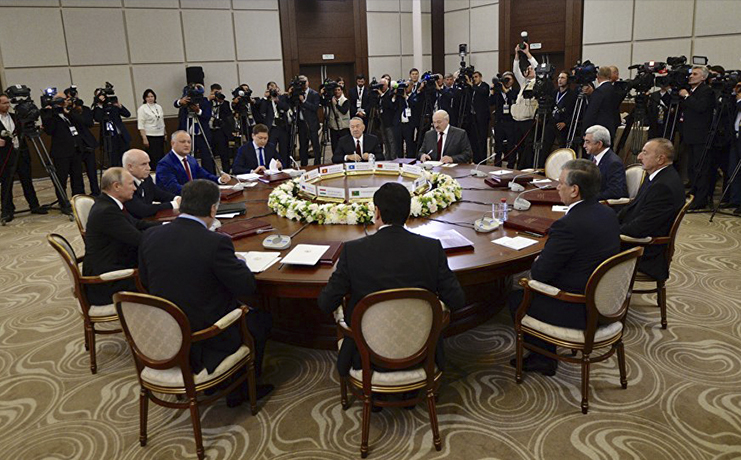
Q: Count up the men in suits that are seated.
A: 11